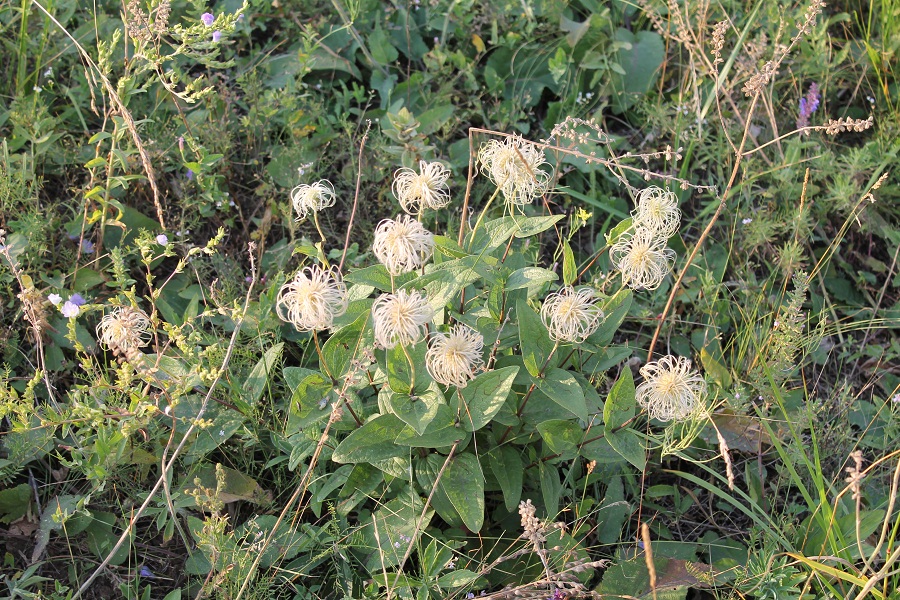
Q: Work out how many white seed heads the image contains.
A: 12